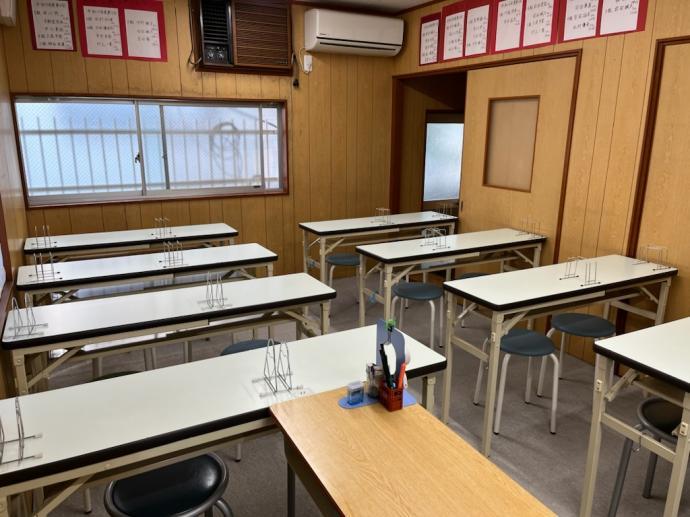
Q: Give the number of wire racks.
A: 14